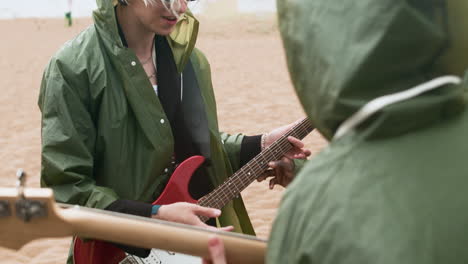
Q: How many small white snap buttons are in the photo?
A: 3